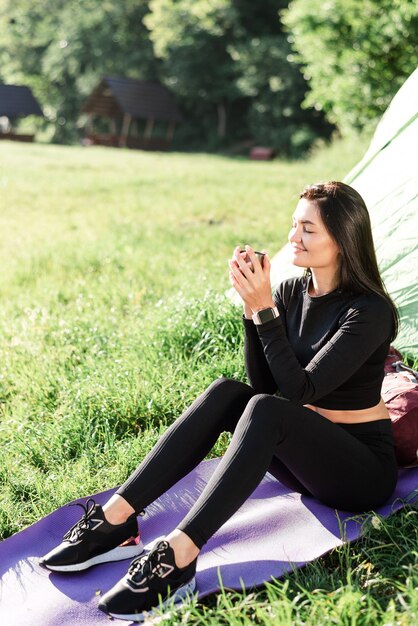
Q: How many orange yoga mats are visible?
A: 0